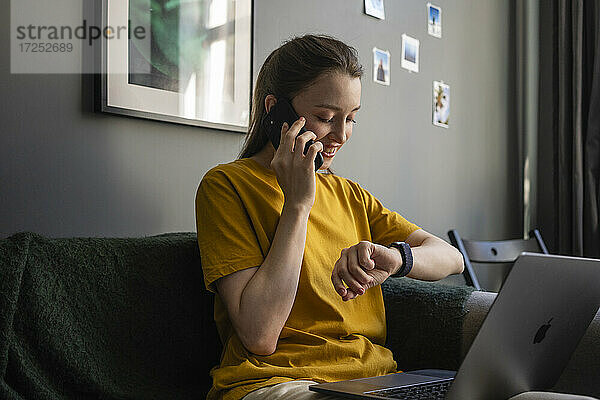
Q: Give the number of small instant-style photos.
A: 5